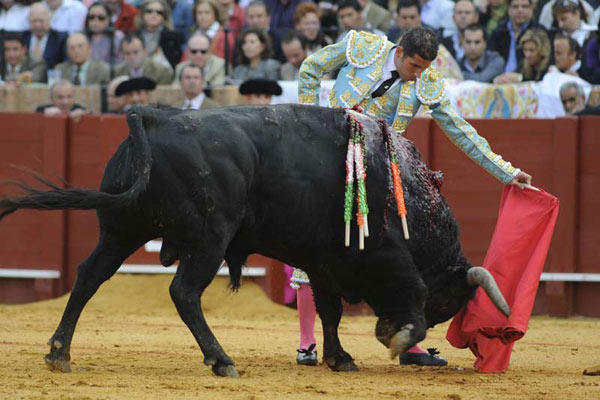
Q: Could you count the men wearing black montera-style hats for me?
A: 2